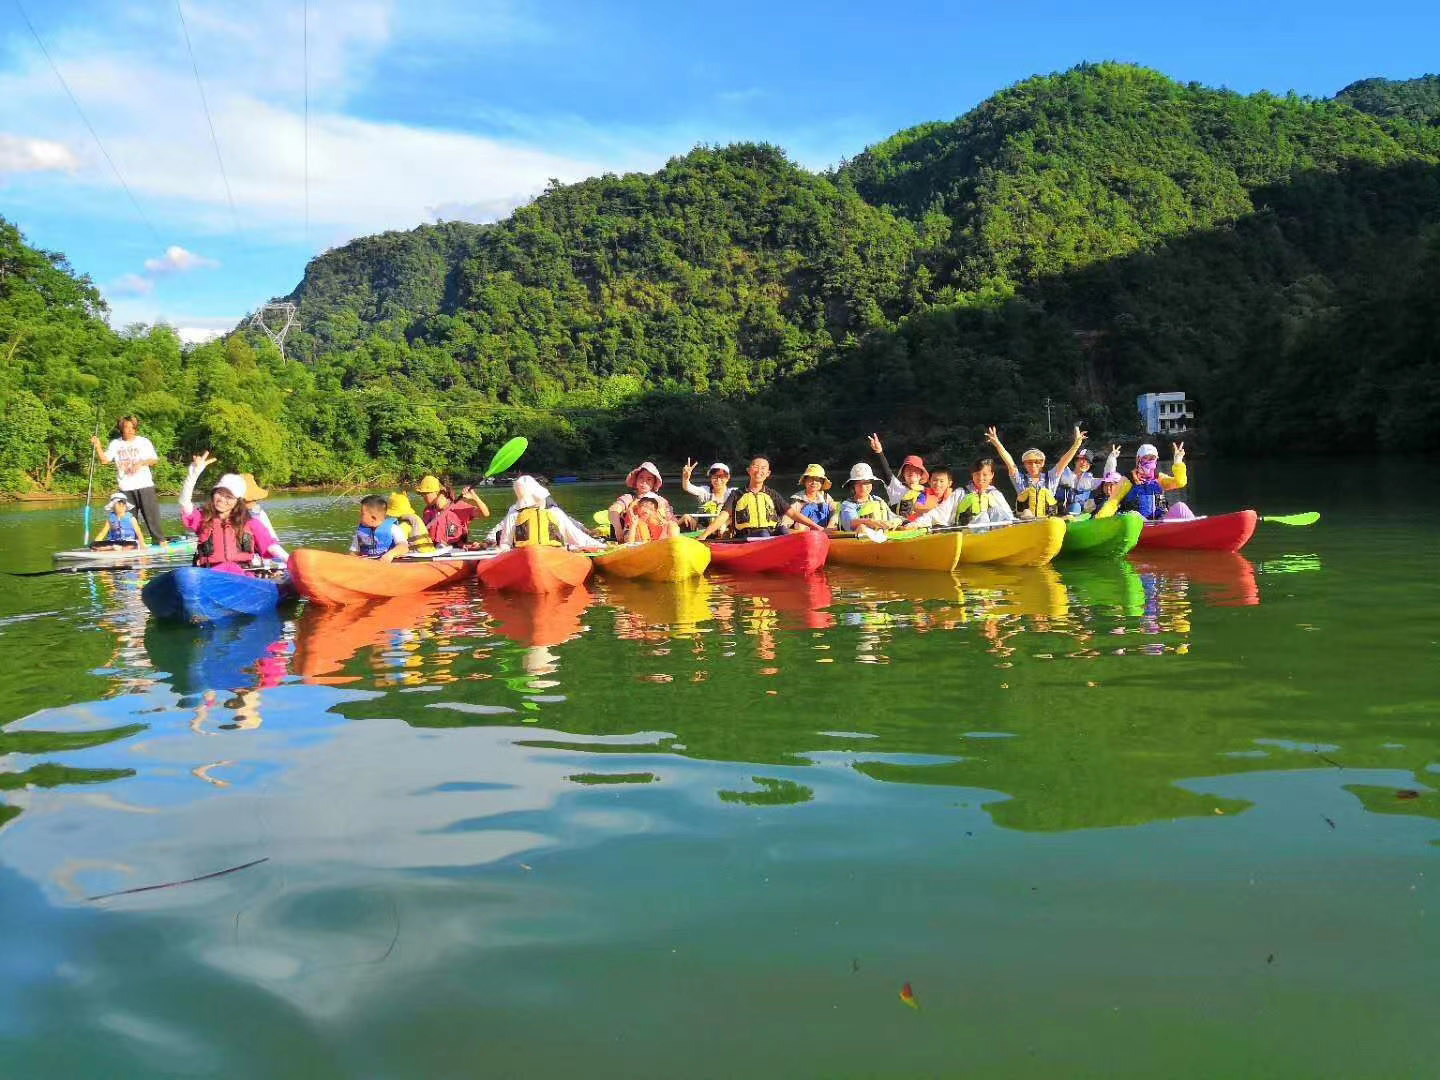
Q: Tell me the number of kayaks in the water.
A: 9